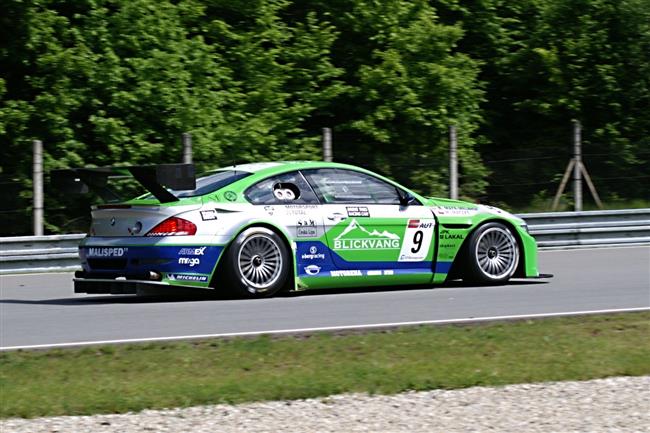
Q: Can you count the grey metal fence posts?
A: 5